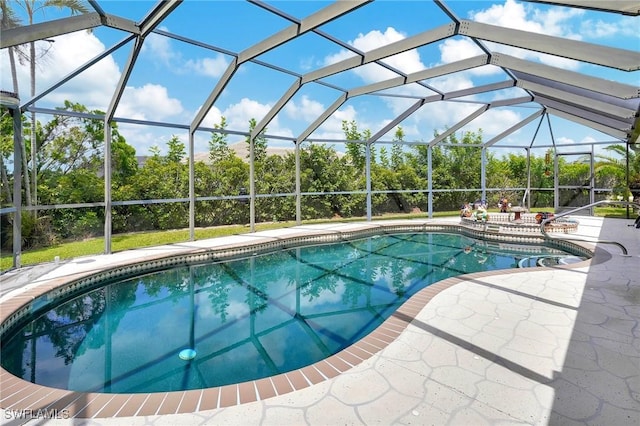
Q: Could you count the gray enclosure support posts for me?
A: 12